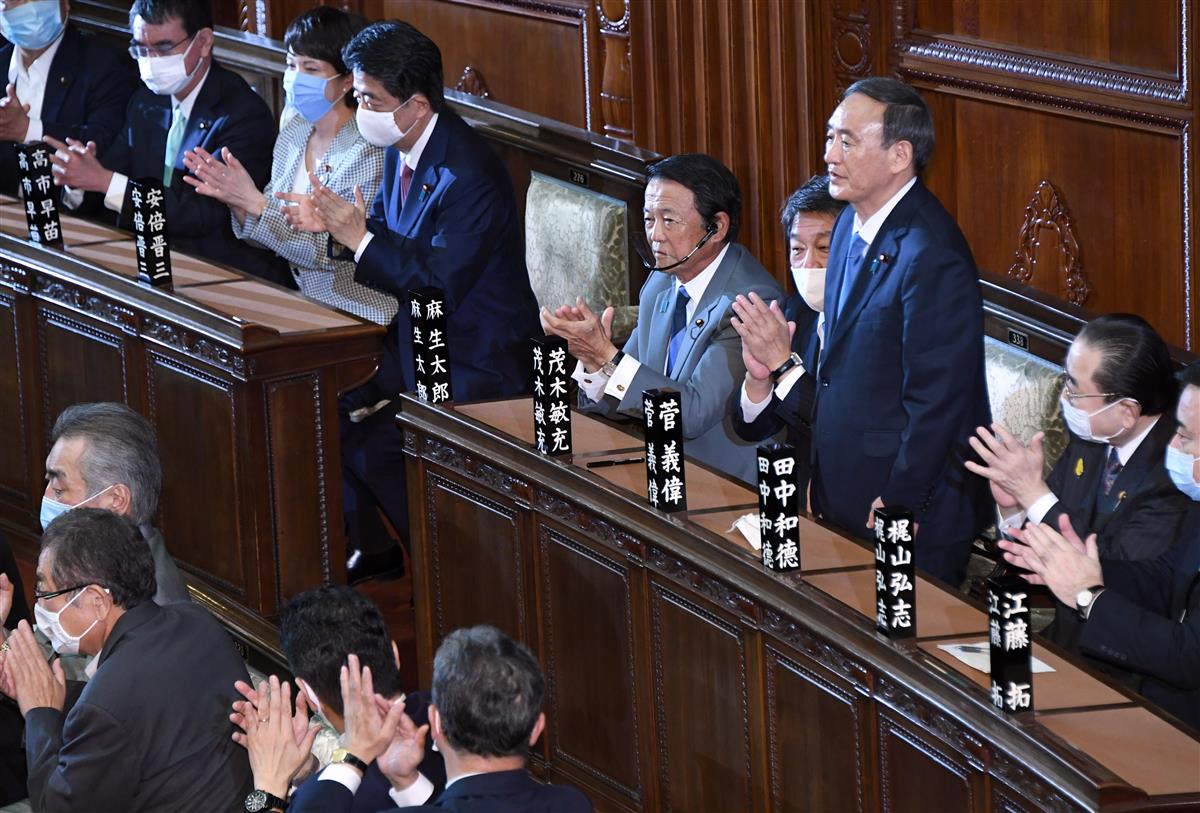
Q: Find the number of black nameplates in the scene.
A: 8